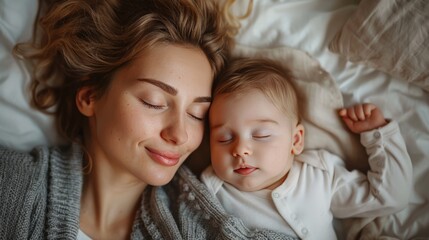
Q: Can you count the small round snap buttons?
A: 3